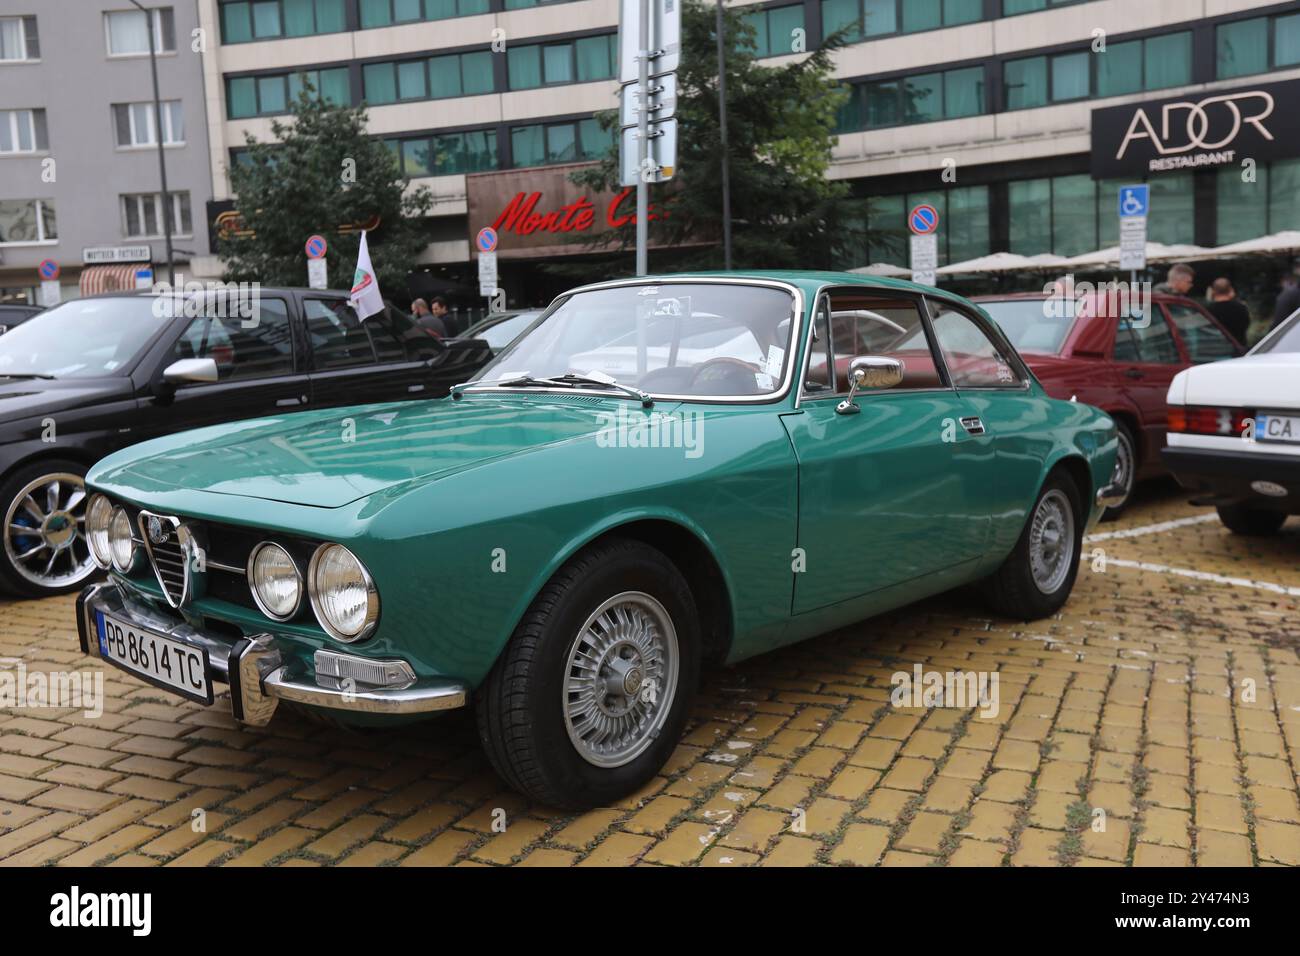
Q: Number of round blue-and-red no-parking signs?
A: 4